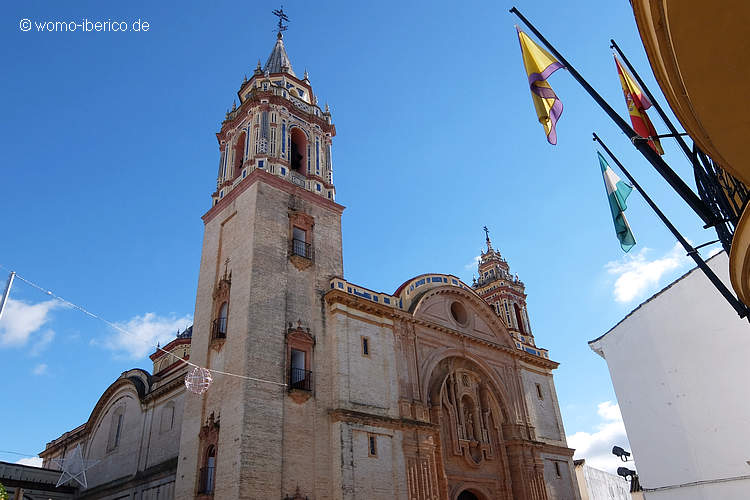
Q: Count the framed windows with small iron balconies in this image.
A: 4